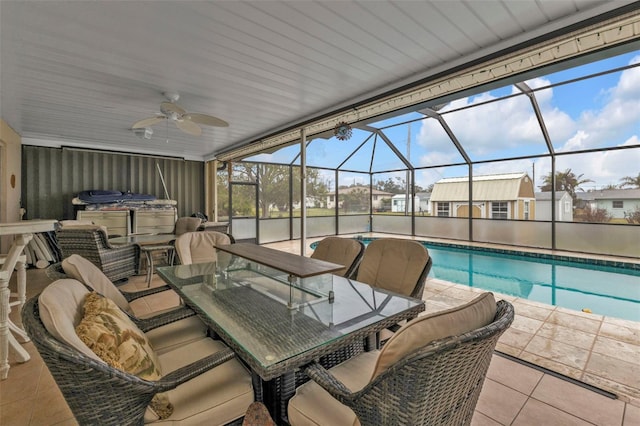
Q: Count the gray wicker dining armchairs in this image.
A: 6